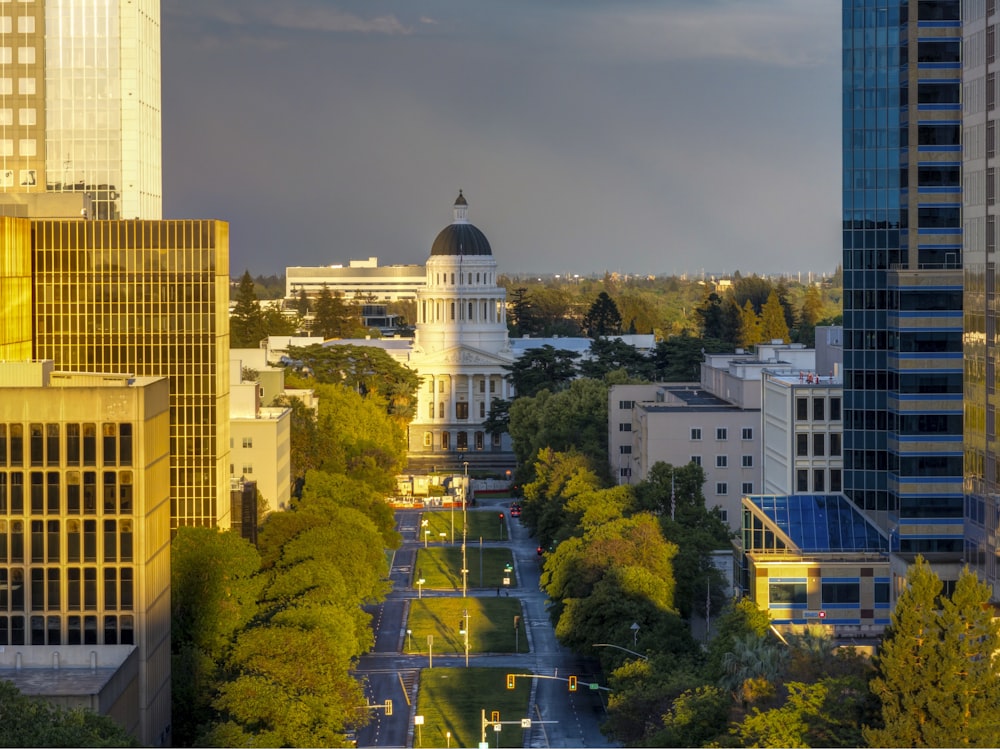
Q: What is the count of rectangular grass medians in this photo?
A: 4